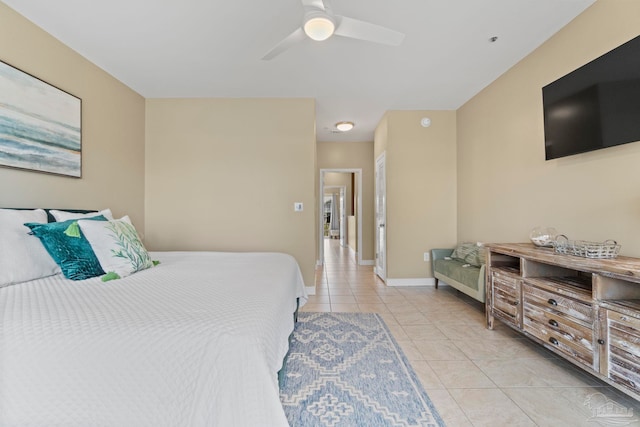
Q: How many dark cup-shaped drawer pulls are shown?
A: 3